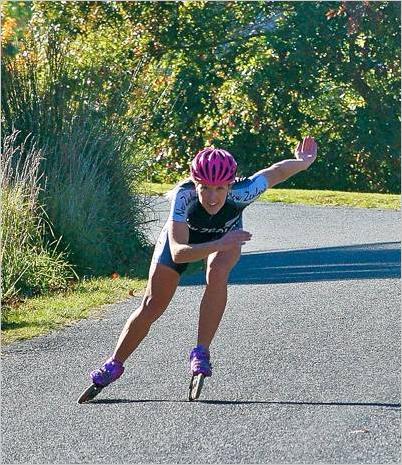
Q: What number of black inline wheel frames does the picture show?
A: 2